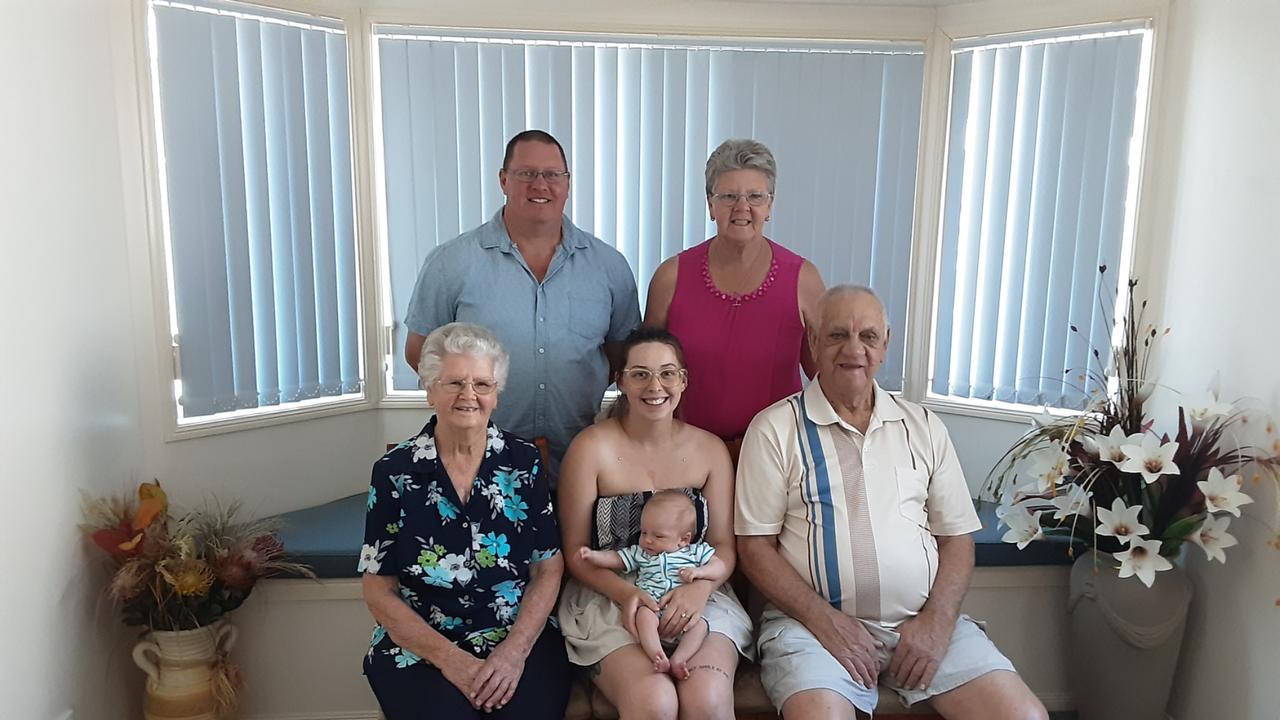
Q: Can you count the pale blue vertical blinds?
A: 3